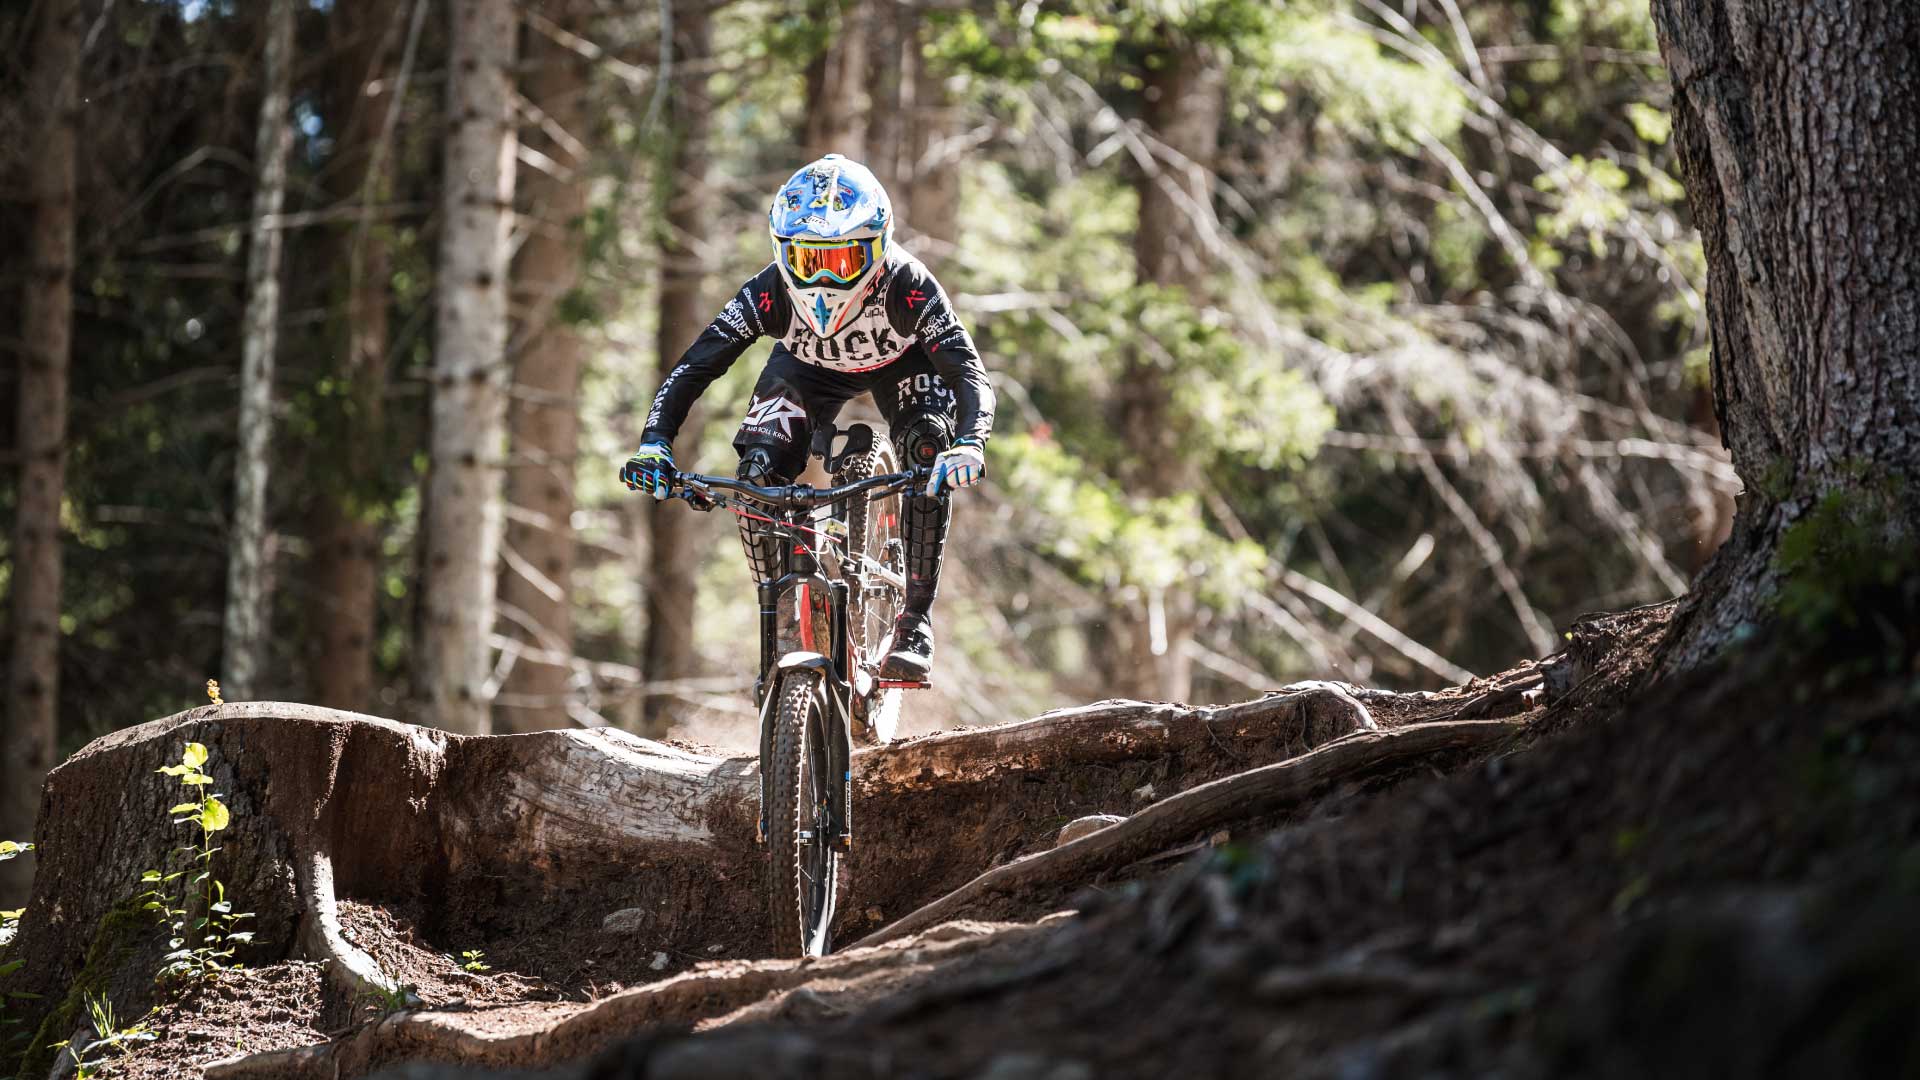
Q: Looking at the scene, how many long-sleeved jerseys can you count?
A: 1